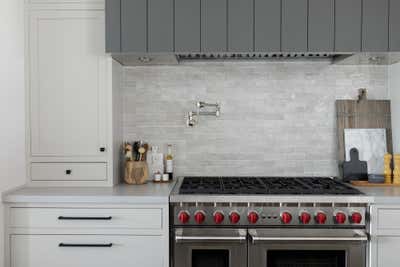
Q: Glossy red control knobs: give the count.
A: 10